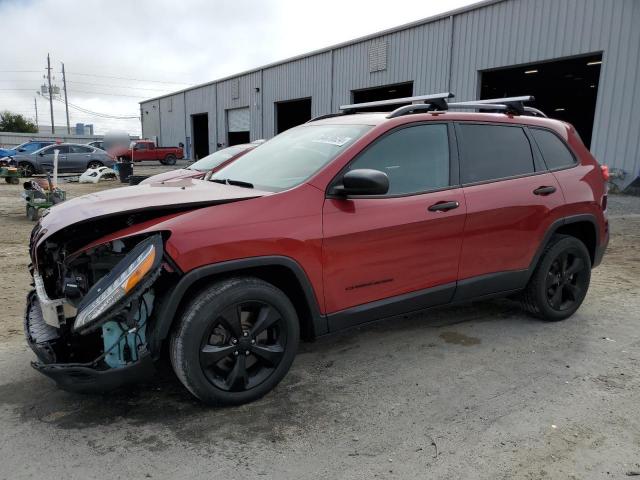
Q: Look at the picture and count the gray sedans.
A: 1